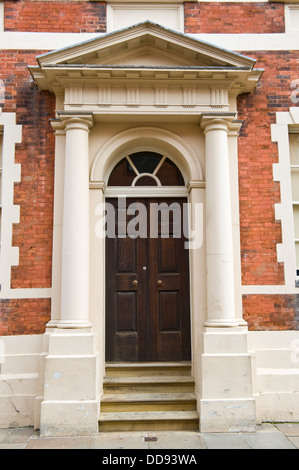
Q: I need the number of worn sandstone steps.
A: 4